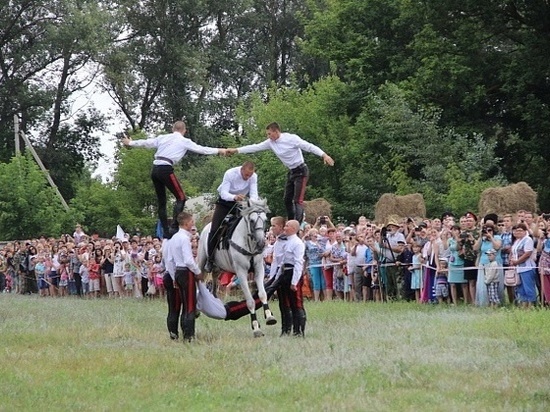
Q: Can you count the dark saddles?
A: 1